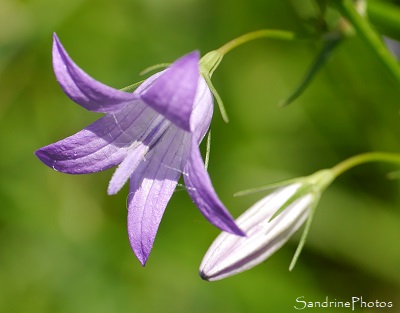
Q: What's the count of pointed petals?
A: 5